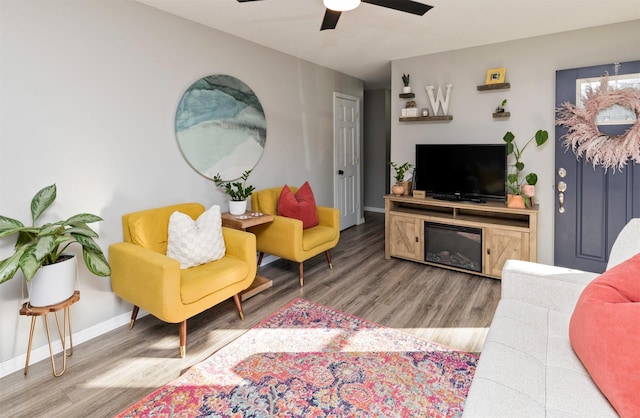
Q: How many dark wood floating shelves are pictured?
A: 4